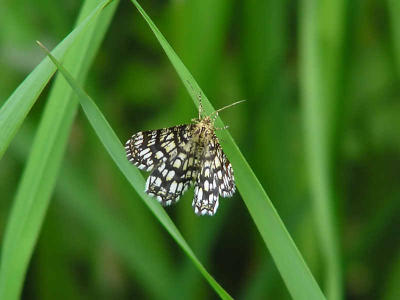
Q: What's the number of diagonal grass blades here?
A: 4